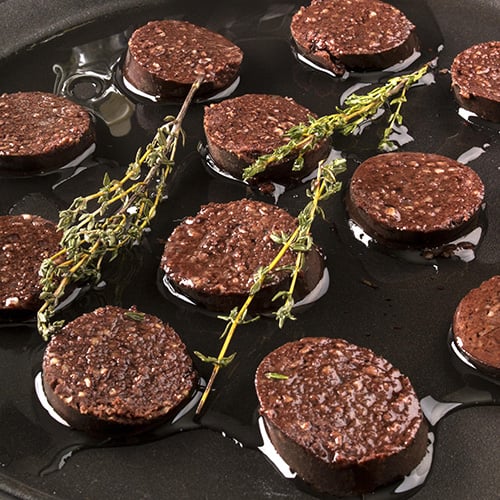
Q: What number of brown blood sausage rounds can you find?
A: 11